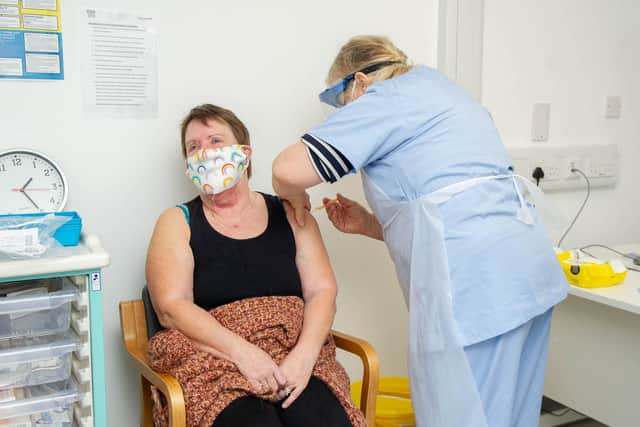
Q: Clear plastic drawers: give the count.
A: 3